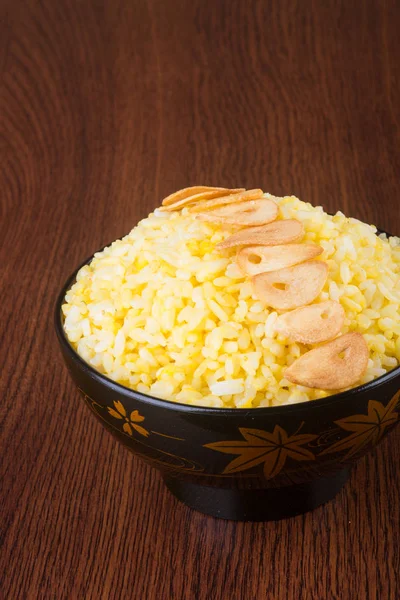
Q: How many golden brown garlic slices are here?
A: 9